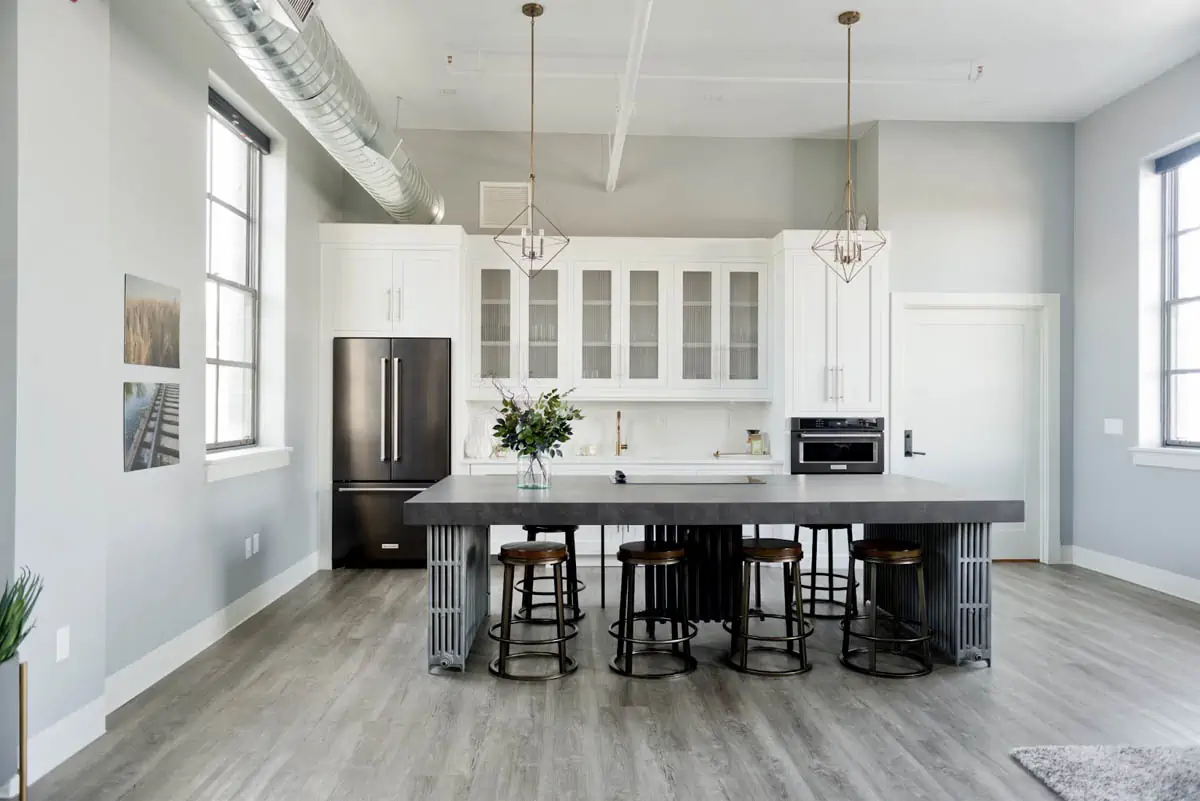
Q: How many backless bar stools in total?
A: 6